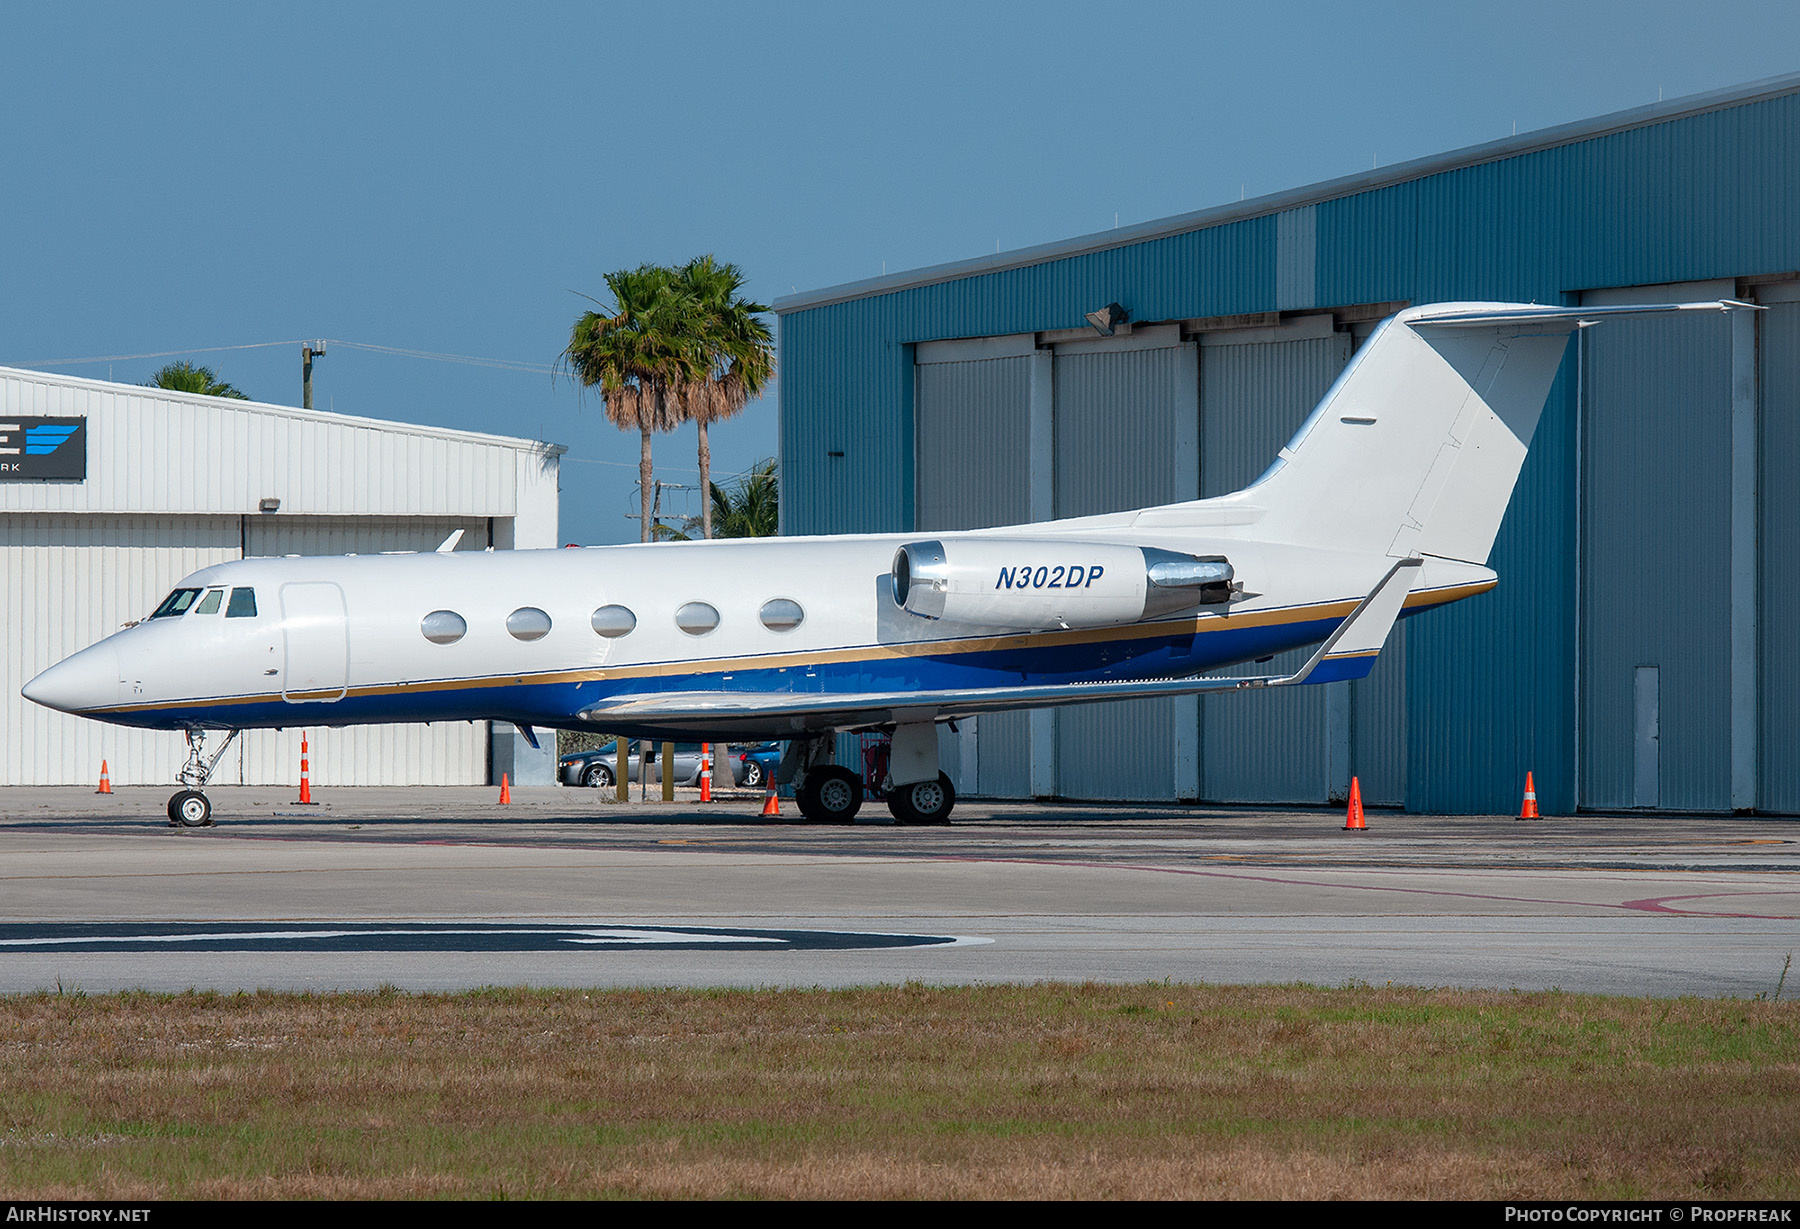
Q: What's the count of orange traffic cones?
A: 7